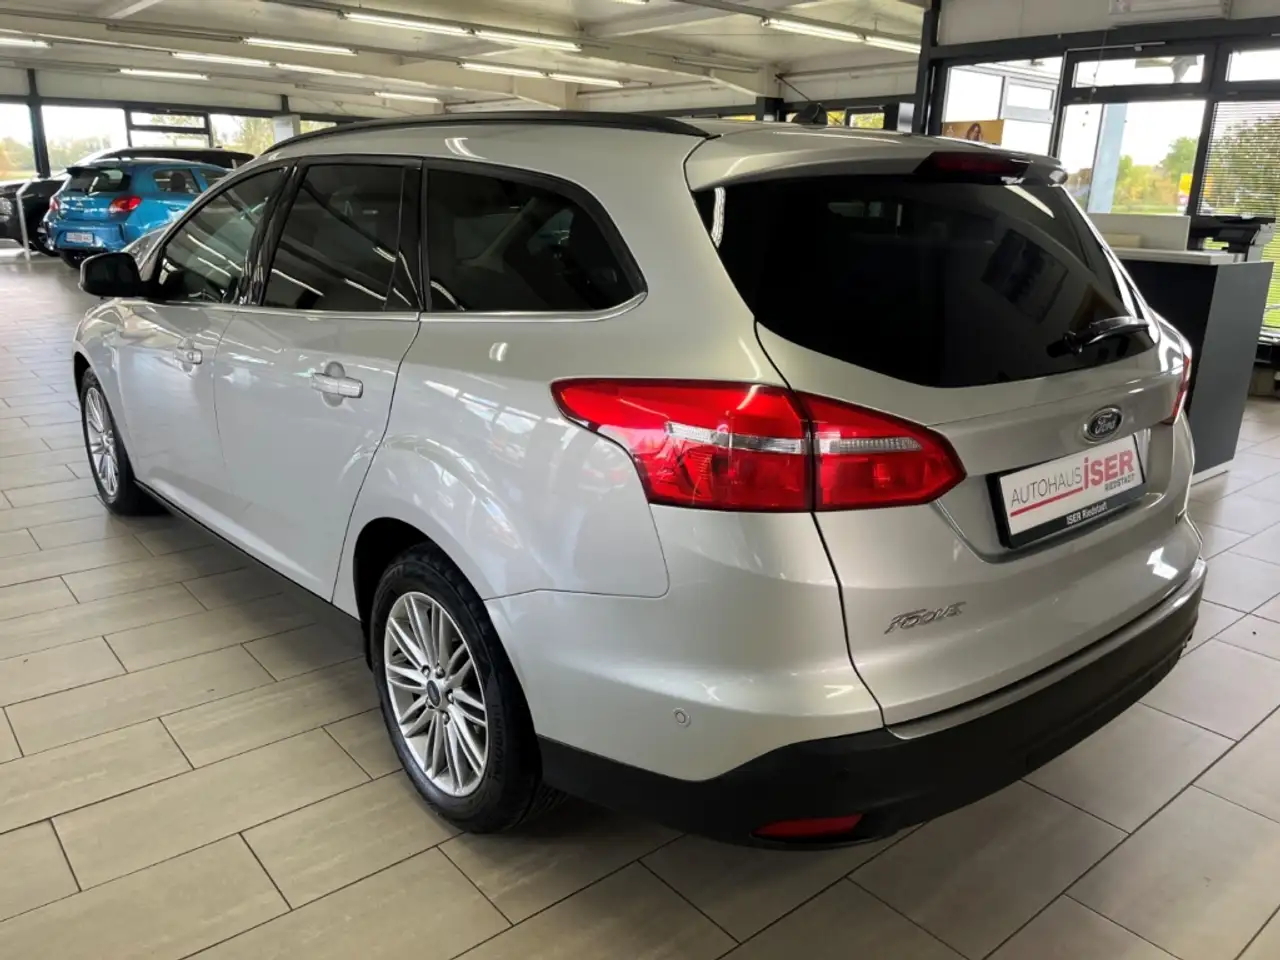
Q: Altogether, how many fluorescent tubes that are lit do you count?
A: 13